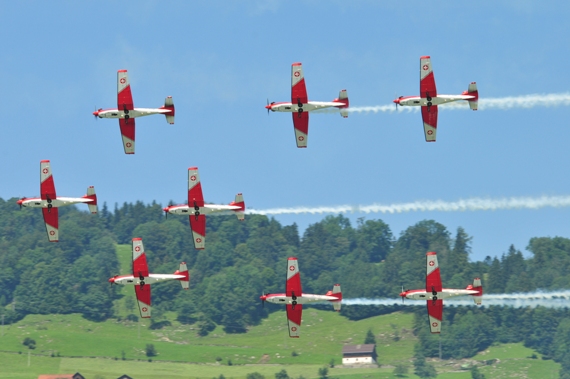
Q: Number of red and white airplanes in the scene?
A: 8